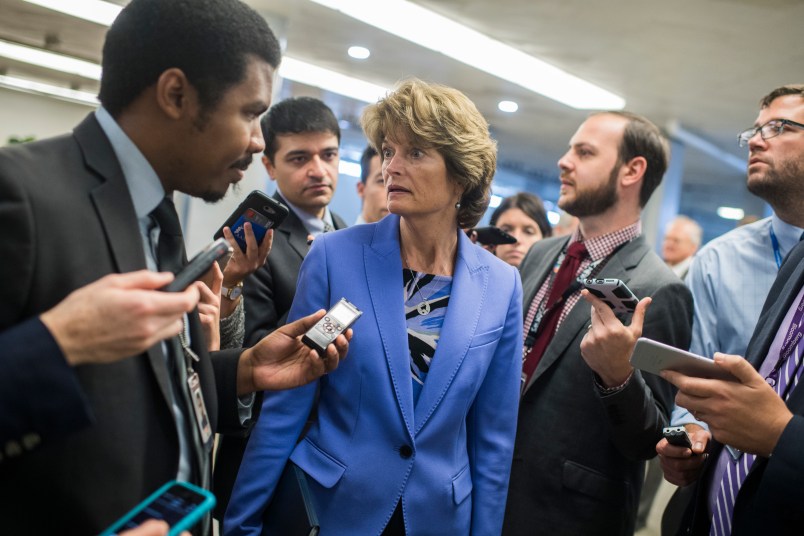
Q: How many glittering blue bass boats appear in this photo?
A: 0